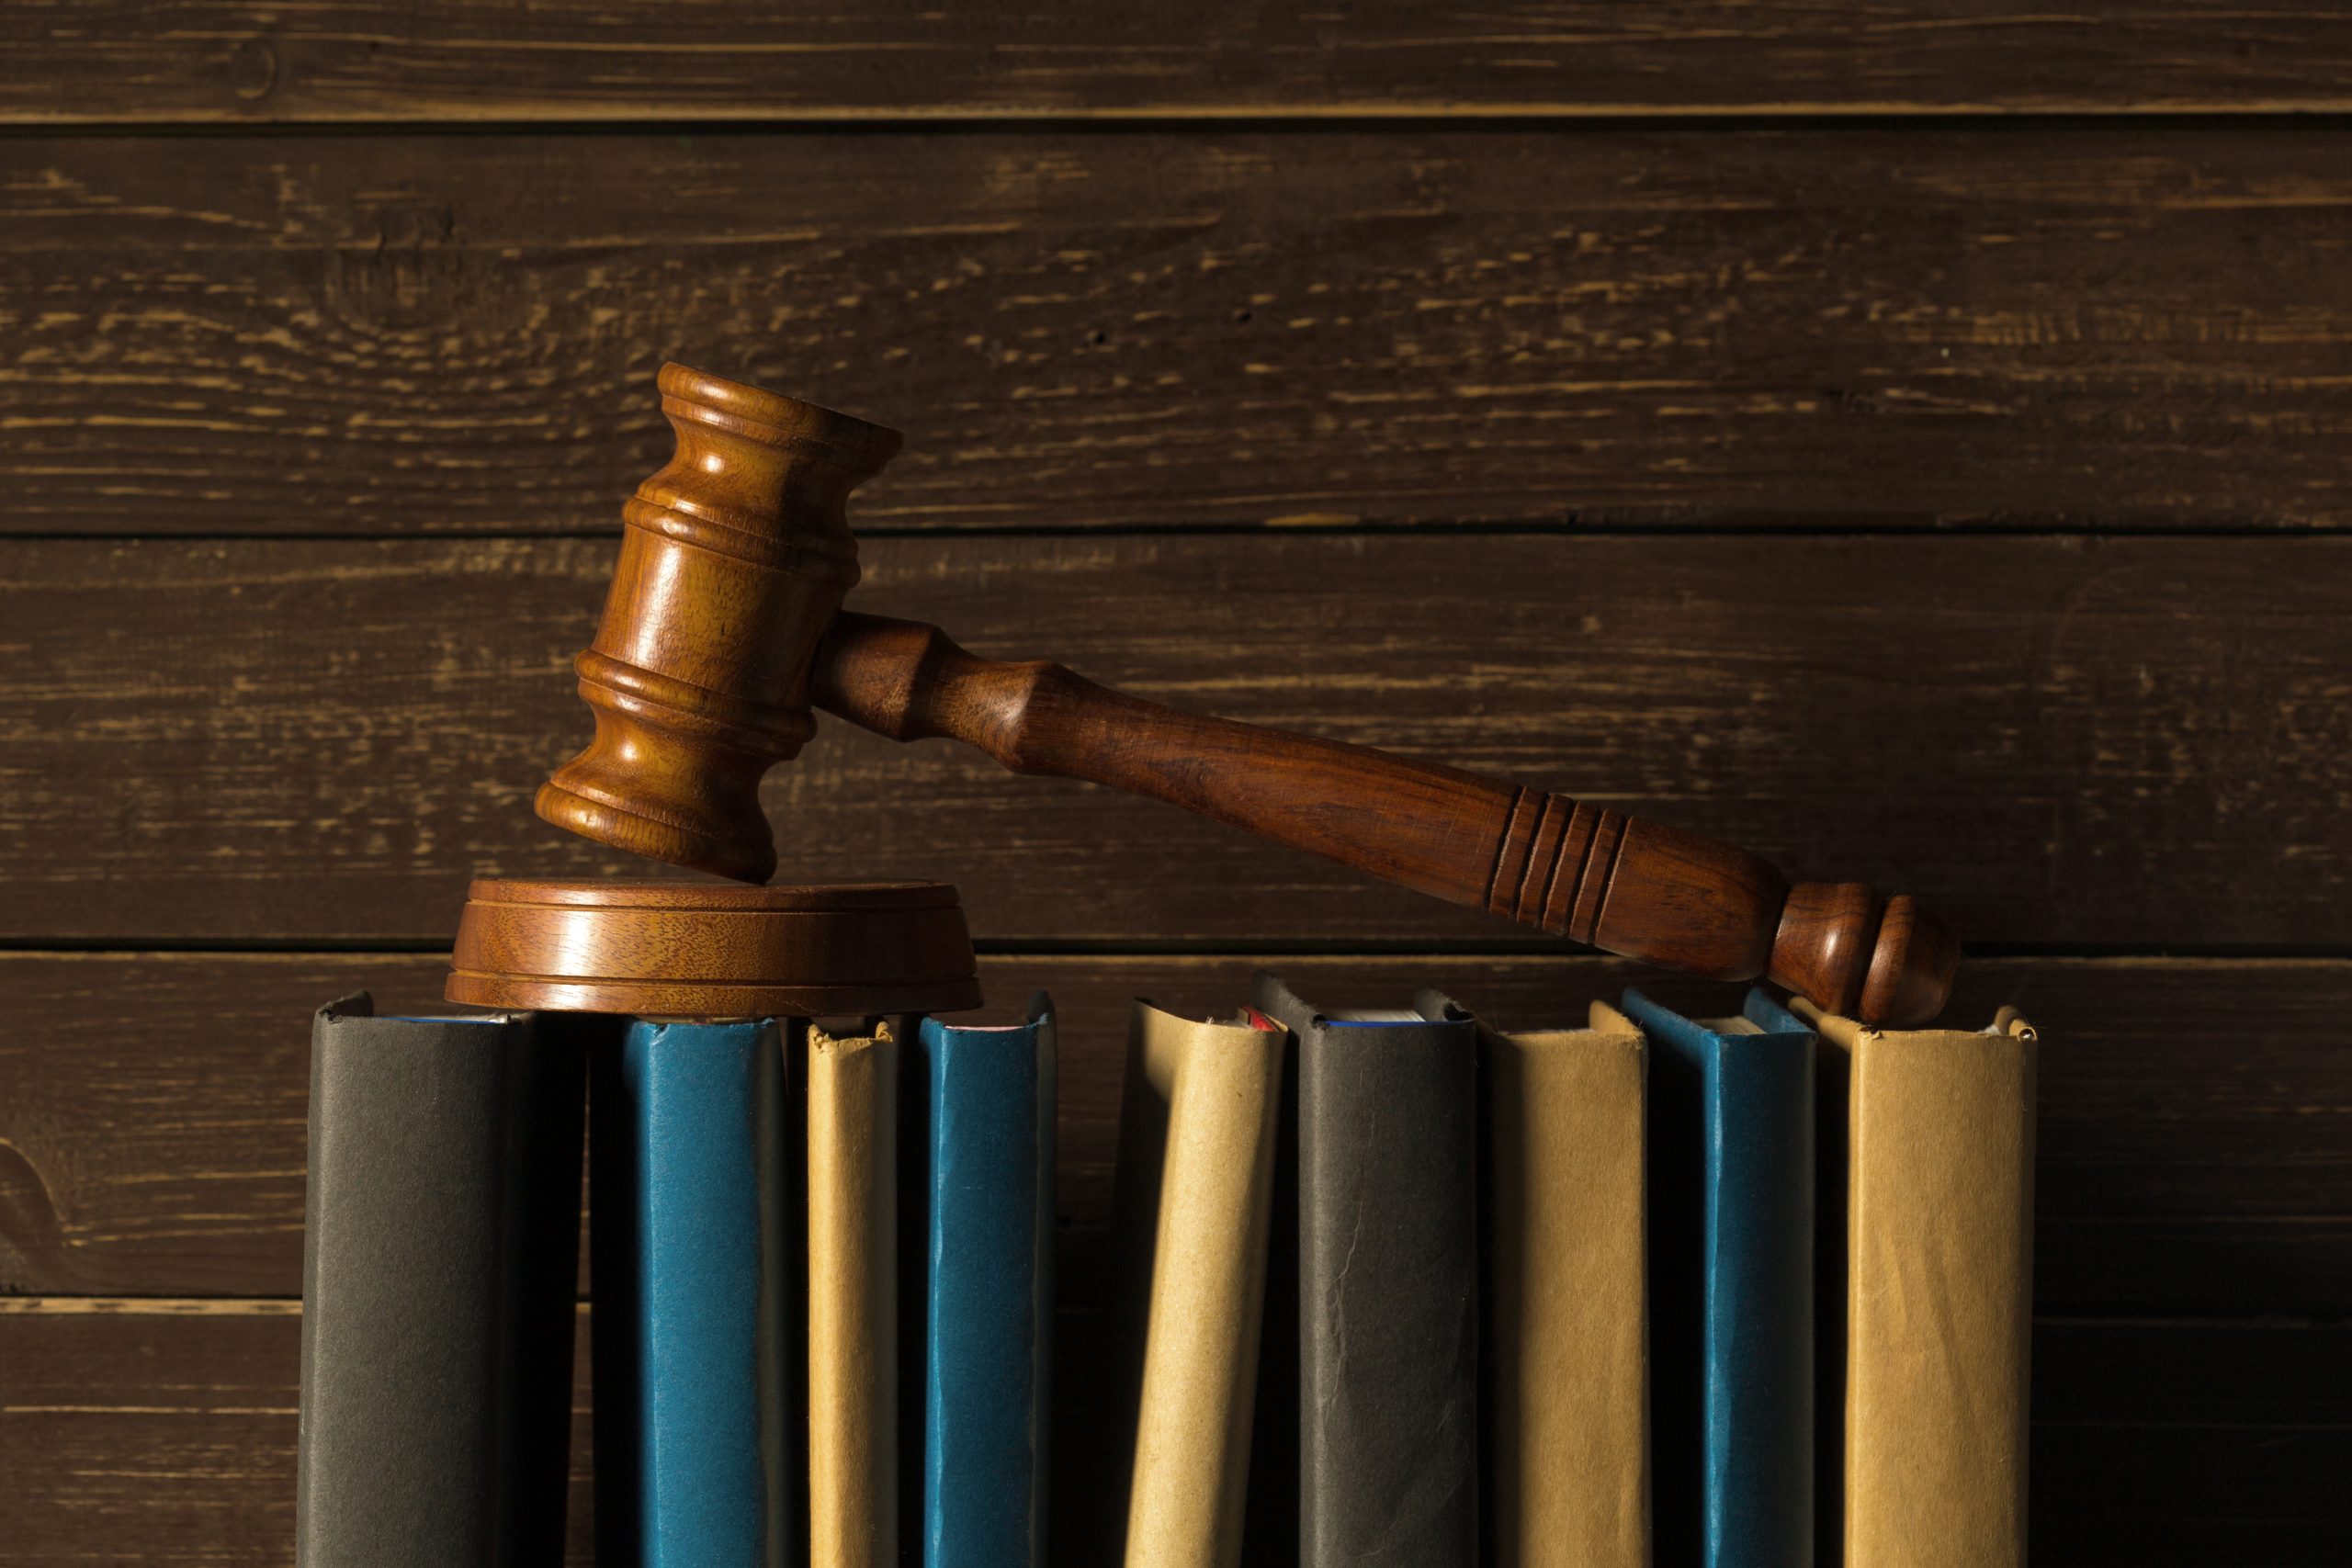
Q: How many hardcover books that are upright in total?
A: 9